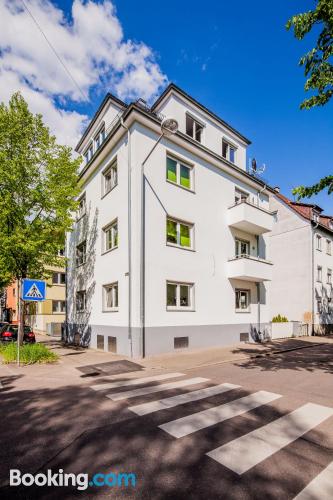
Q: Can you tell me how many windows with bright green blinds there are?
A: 2